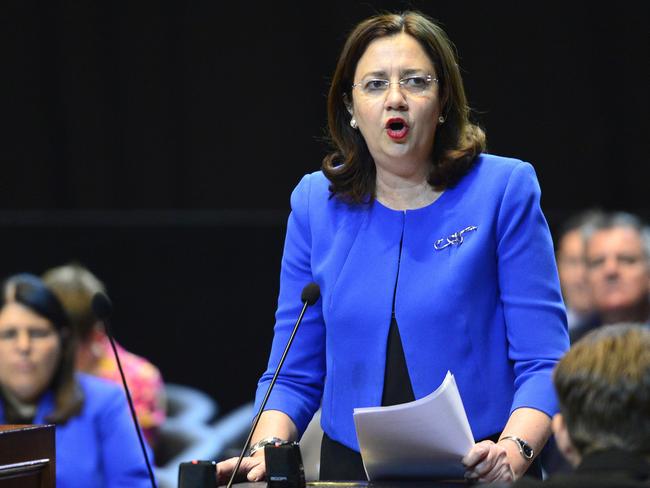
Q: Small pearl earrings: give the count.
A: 2